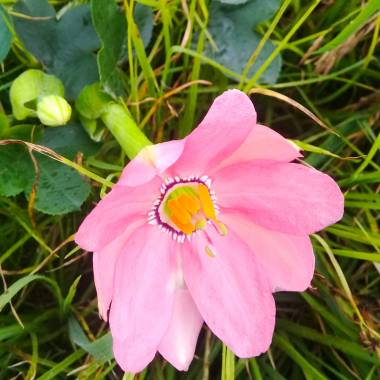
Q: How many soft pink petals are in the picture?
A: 10